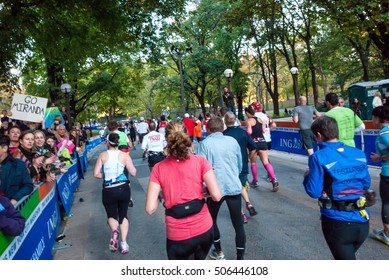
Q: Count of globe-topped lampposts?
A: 3